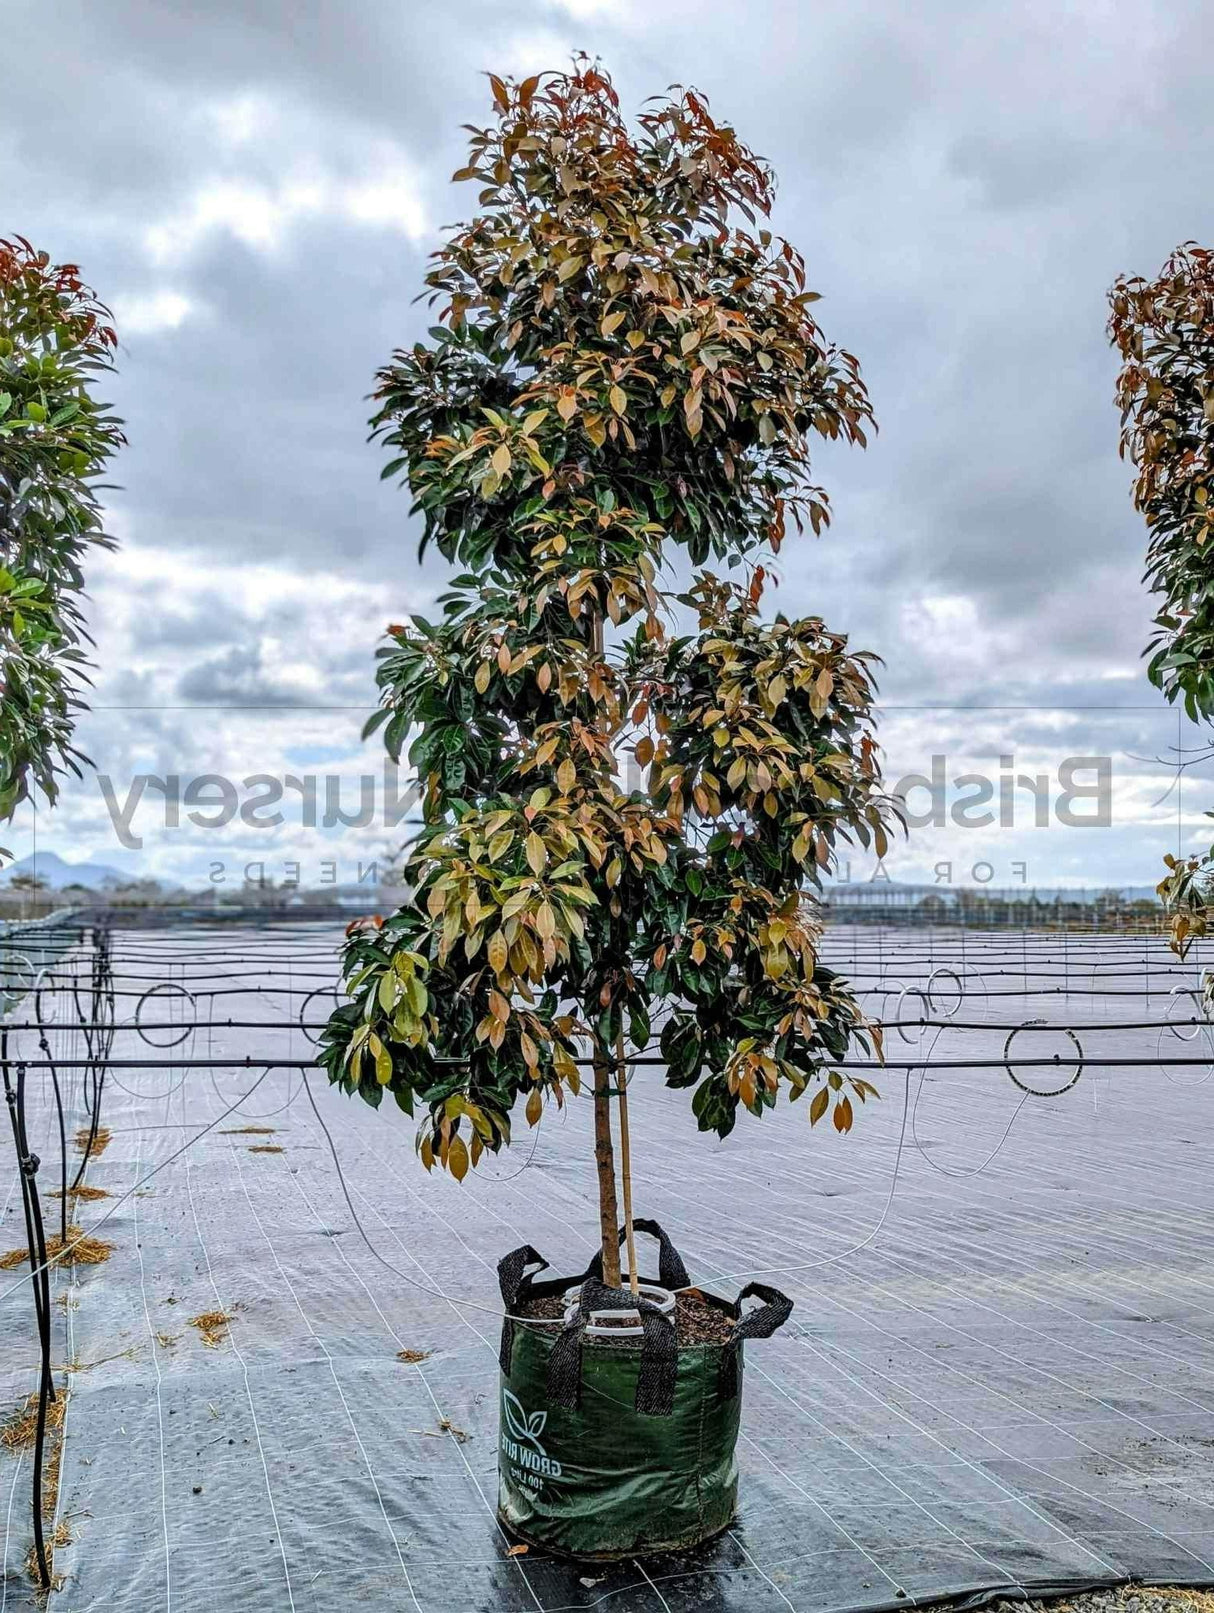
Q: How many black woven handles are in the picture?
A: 4